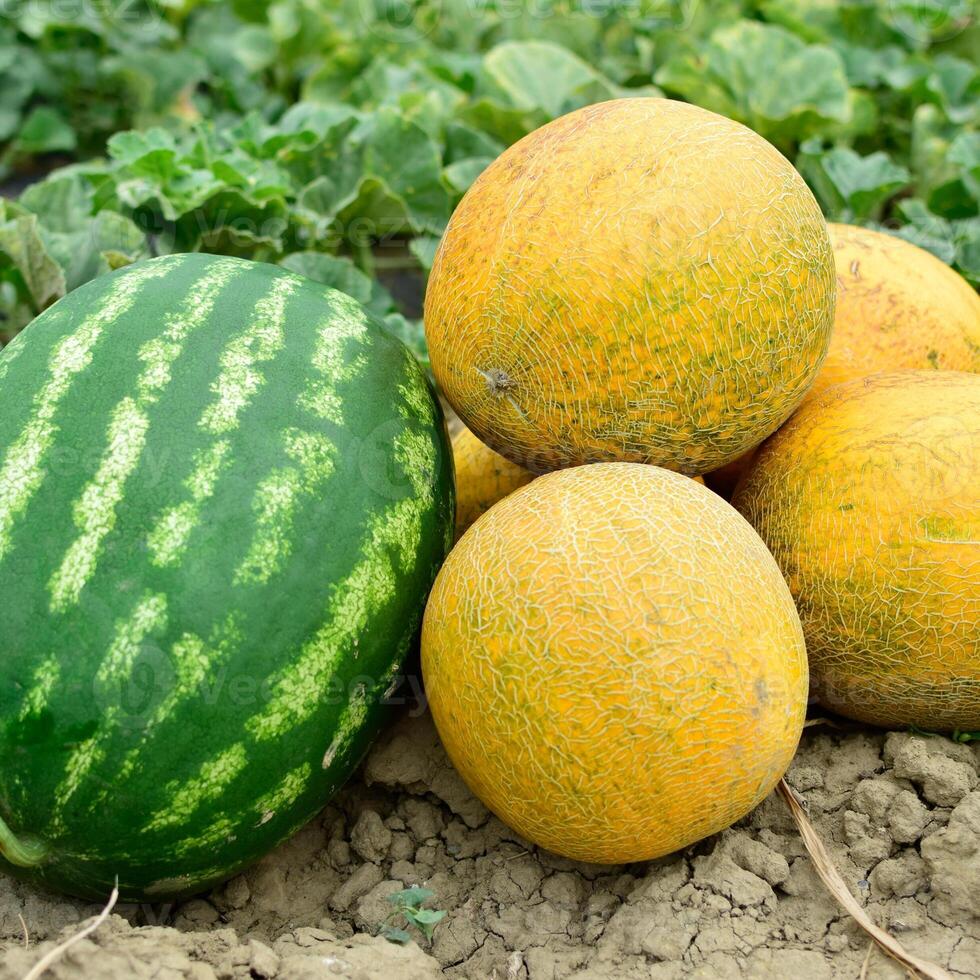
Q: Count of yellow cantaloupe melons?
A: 5